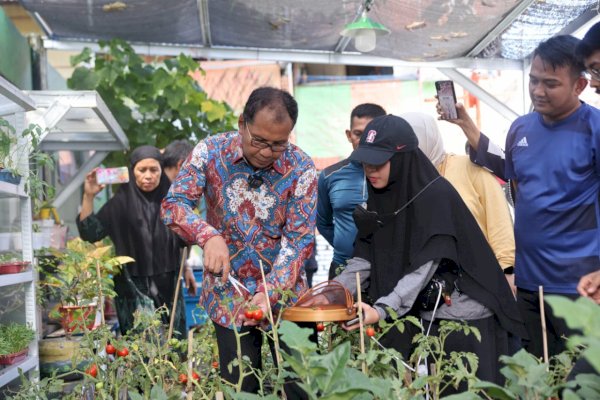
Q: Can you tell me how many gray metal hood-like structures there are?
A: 2